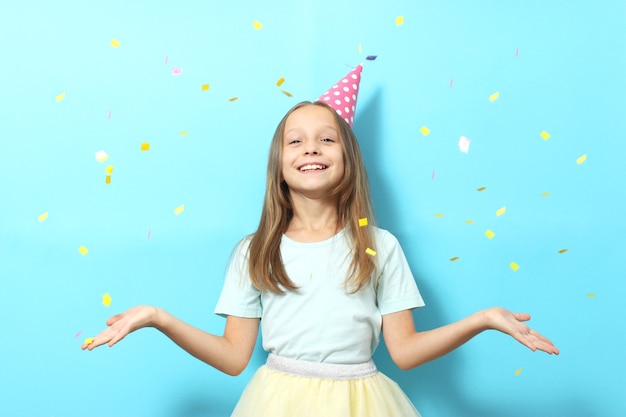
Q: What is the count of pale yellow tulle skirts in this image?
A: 1